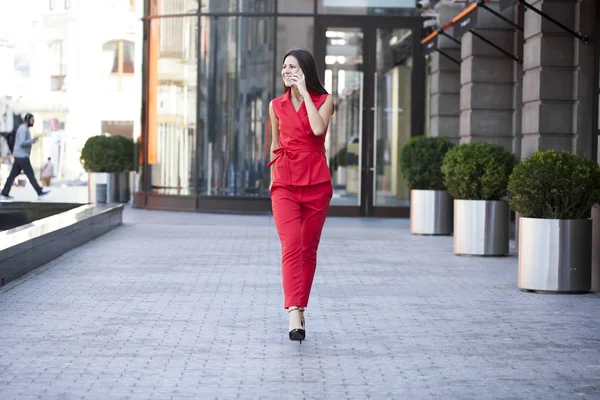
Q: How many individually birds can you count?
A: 0